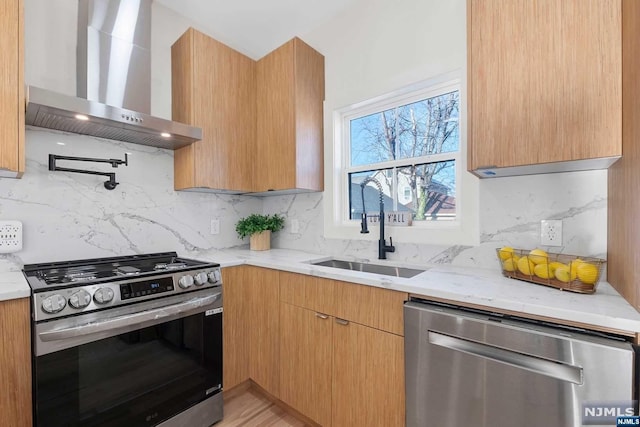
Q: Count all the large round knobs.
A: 6